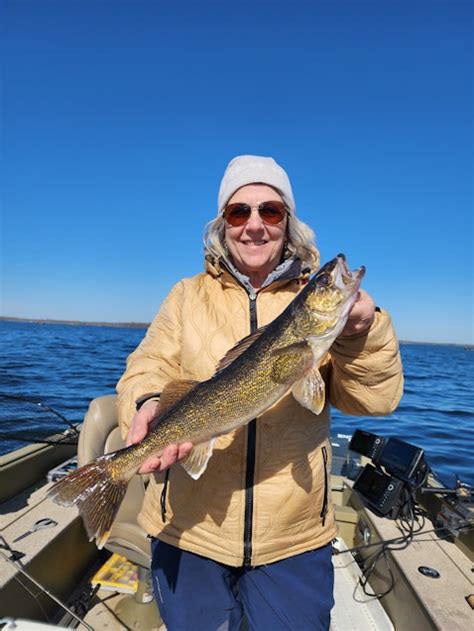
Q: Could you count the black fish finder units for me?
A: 3